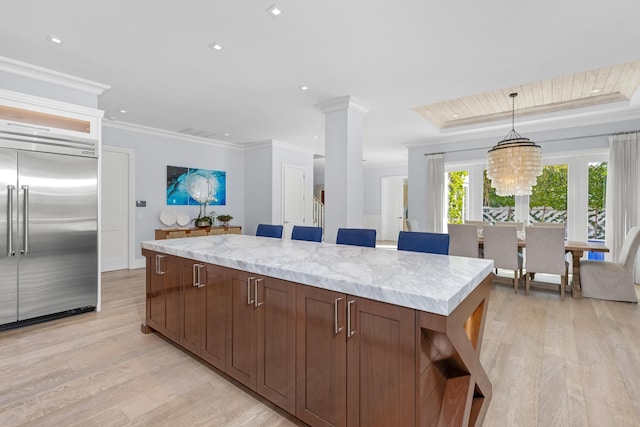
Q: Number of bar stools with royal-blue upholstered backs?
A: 4